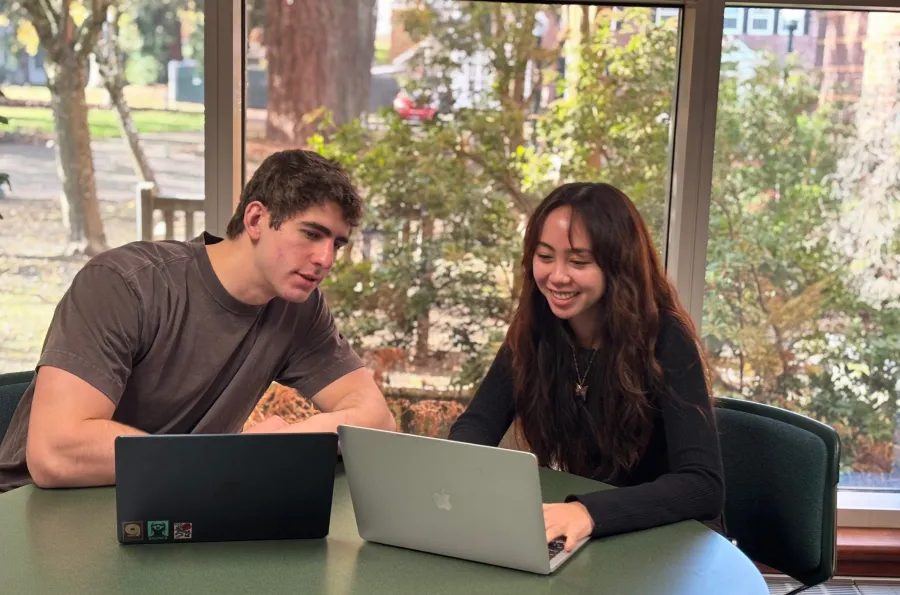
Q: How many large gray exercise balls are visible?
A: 0